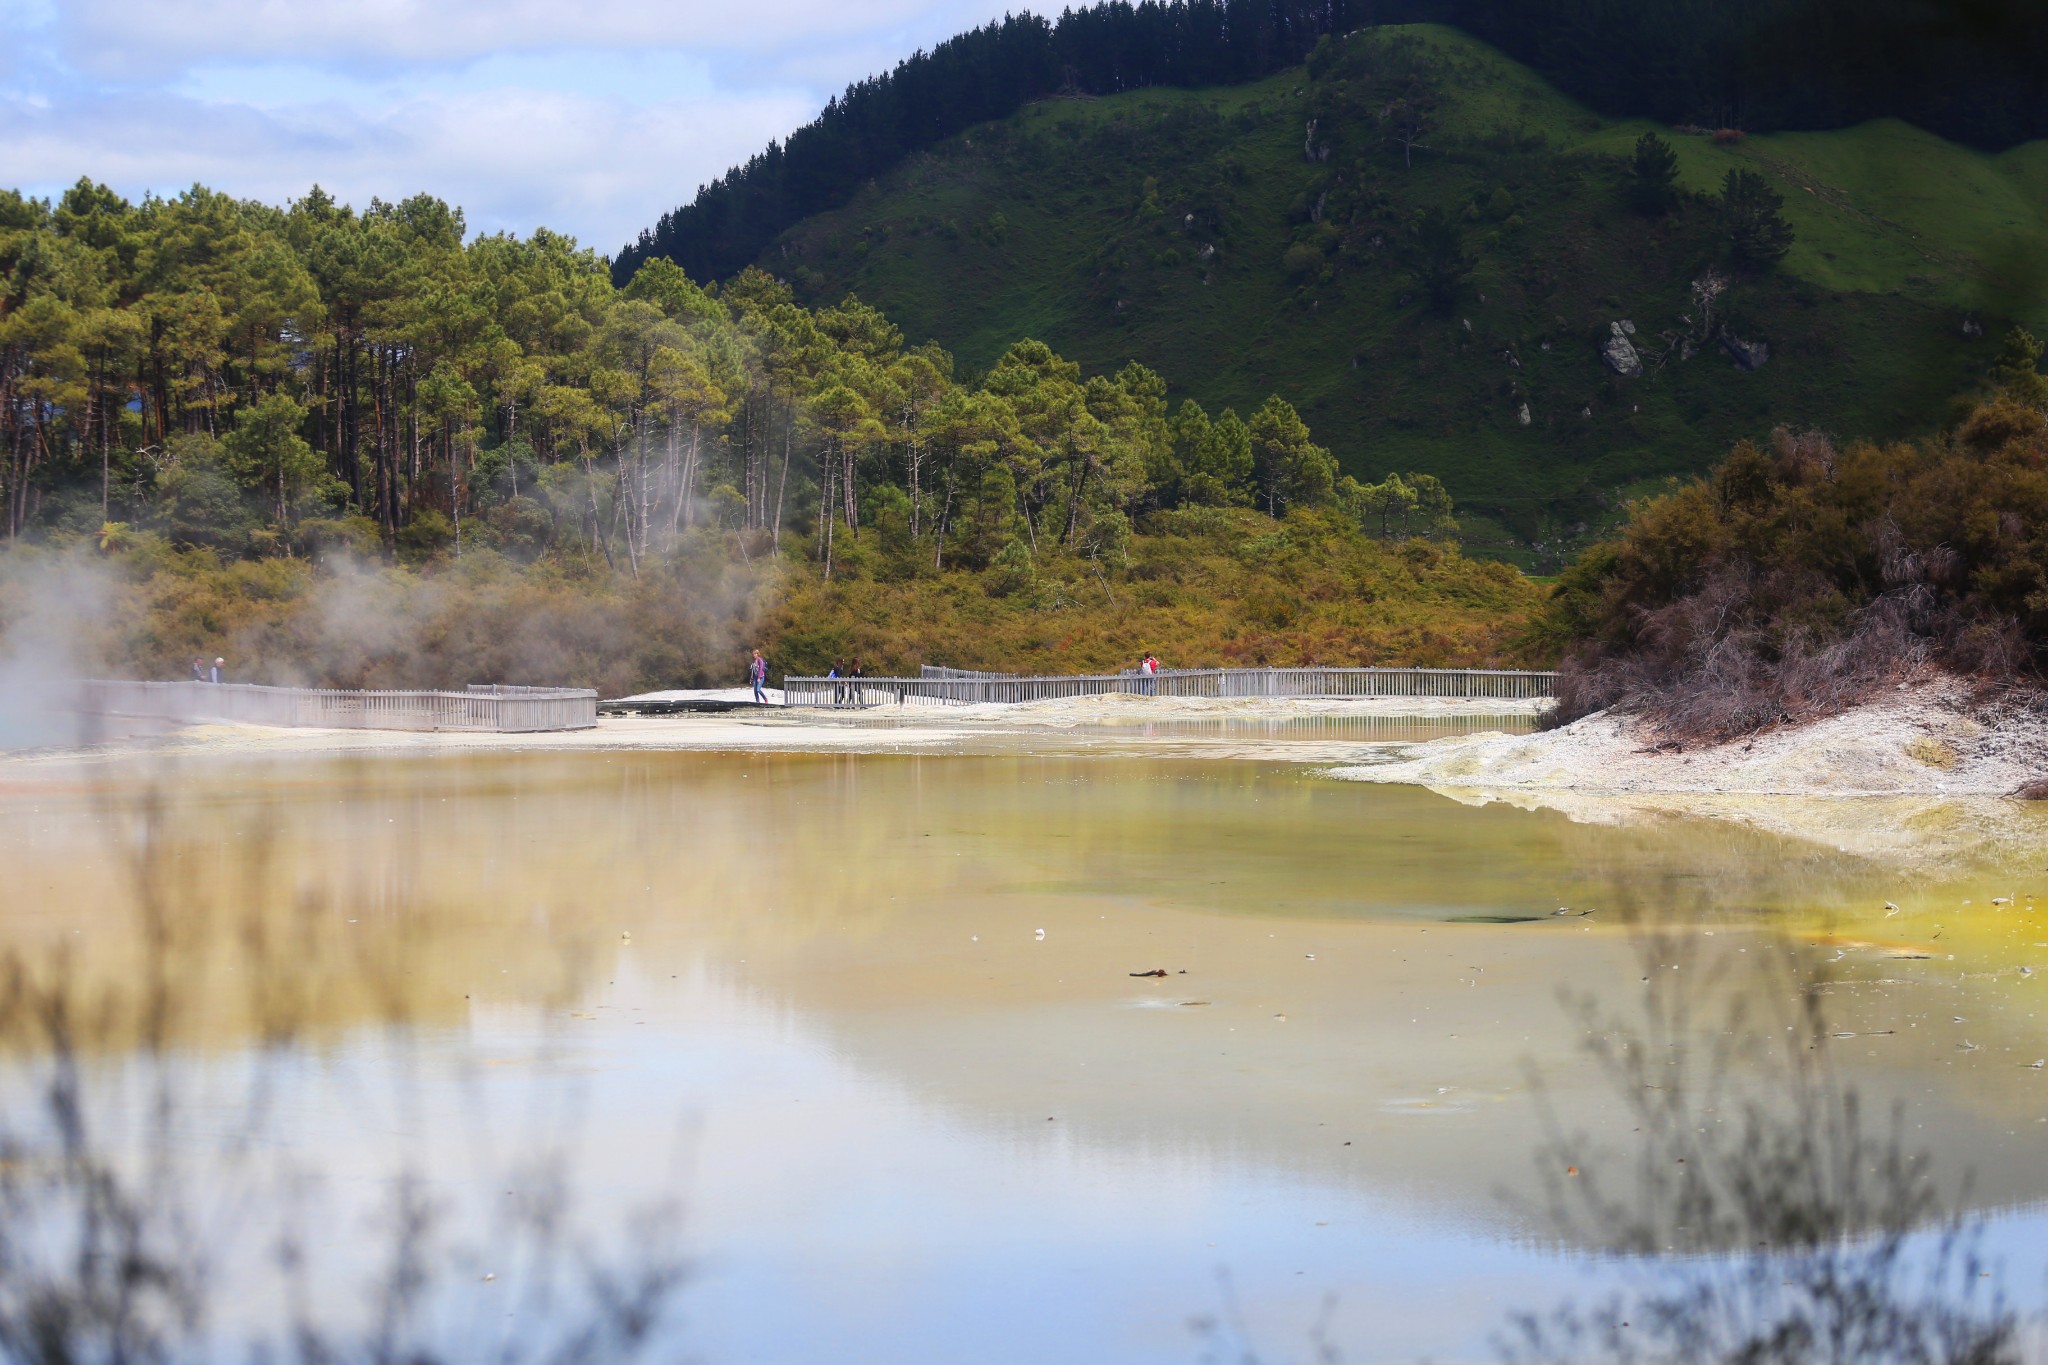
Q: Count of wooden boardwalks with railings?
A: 2